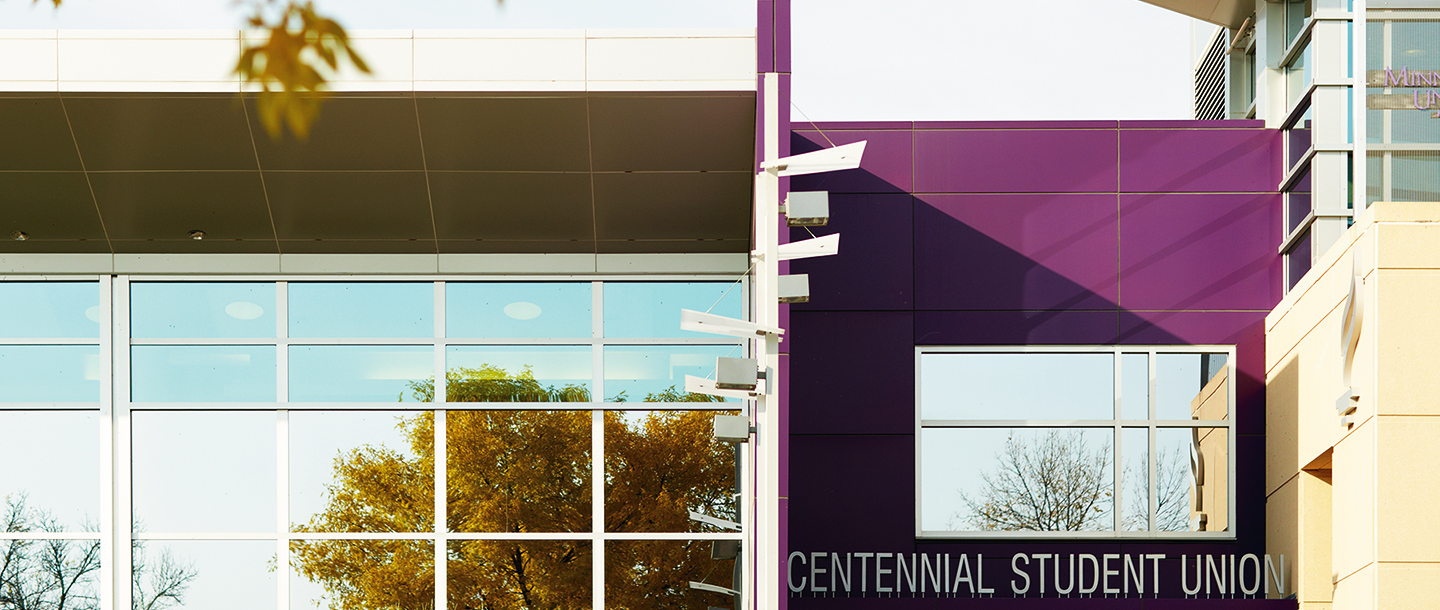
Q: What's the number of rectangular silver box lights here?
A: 4